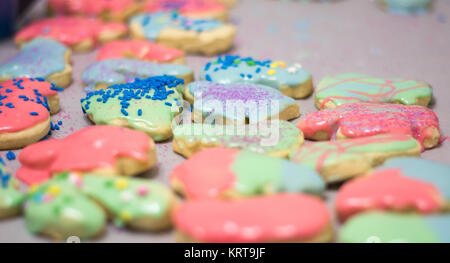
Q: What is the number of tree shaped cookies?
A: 0